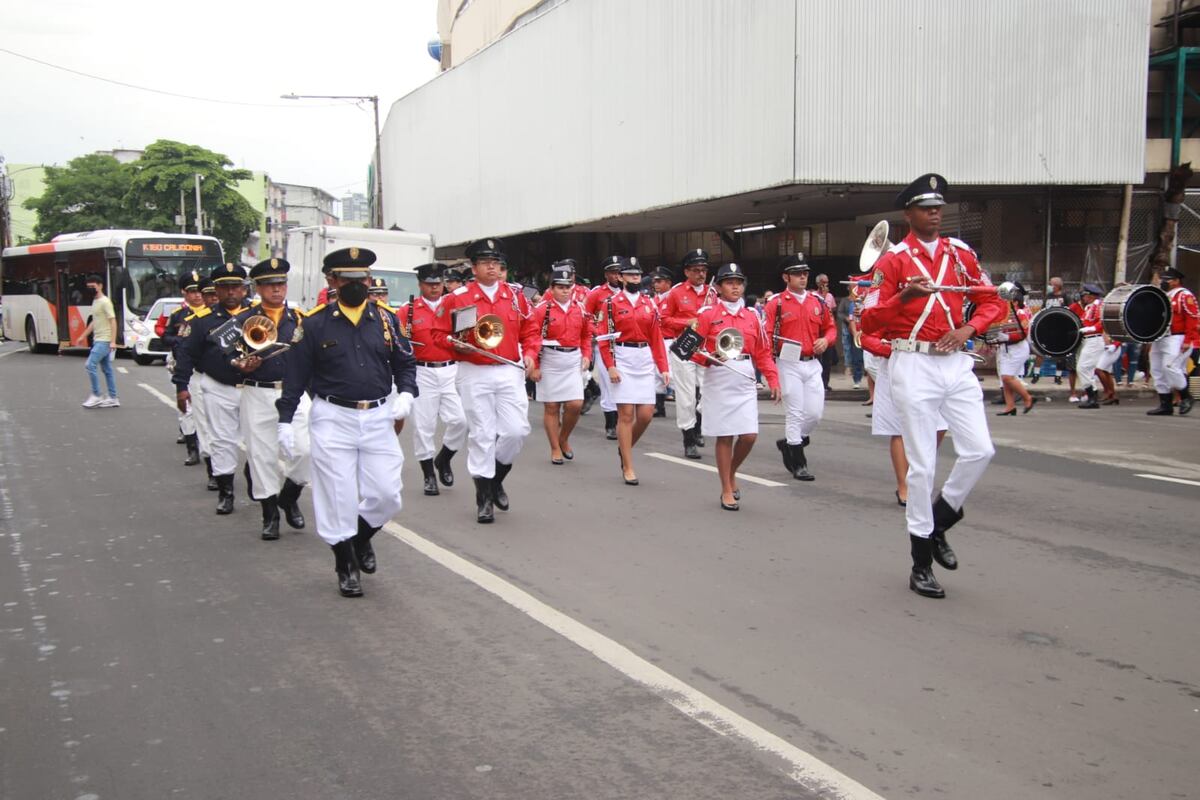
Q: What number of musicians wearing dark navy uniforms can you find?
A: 5